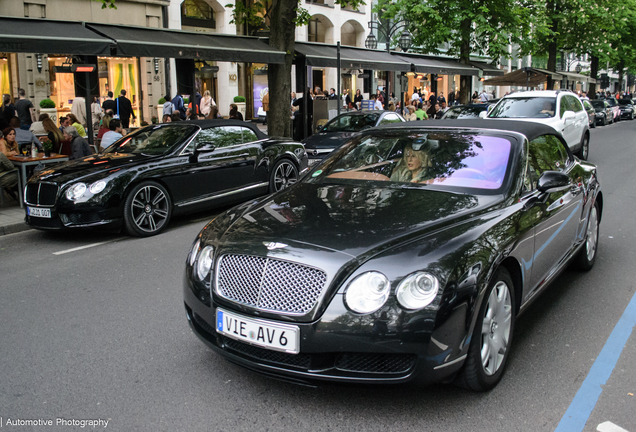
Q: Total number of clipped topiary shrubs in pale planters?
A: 4